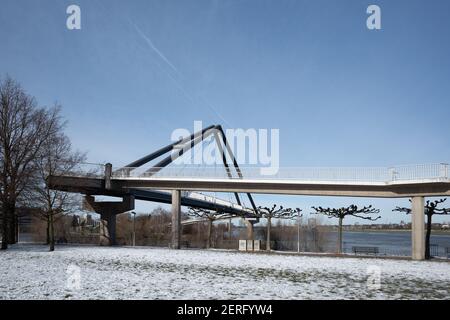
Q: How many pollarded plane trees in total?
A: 4